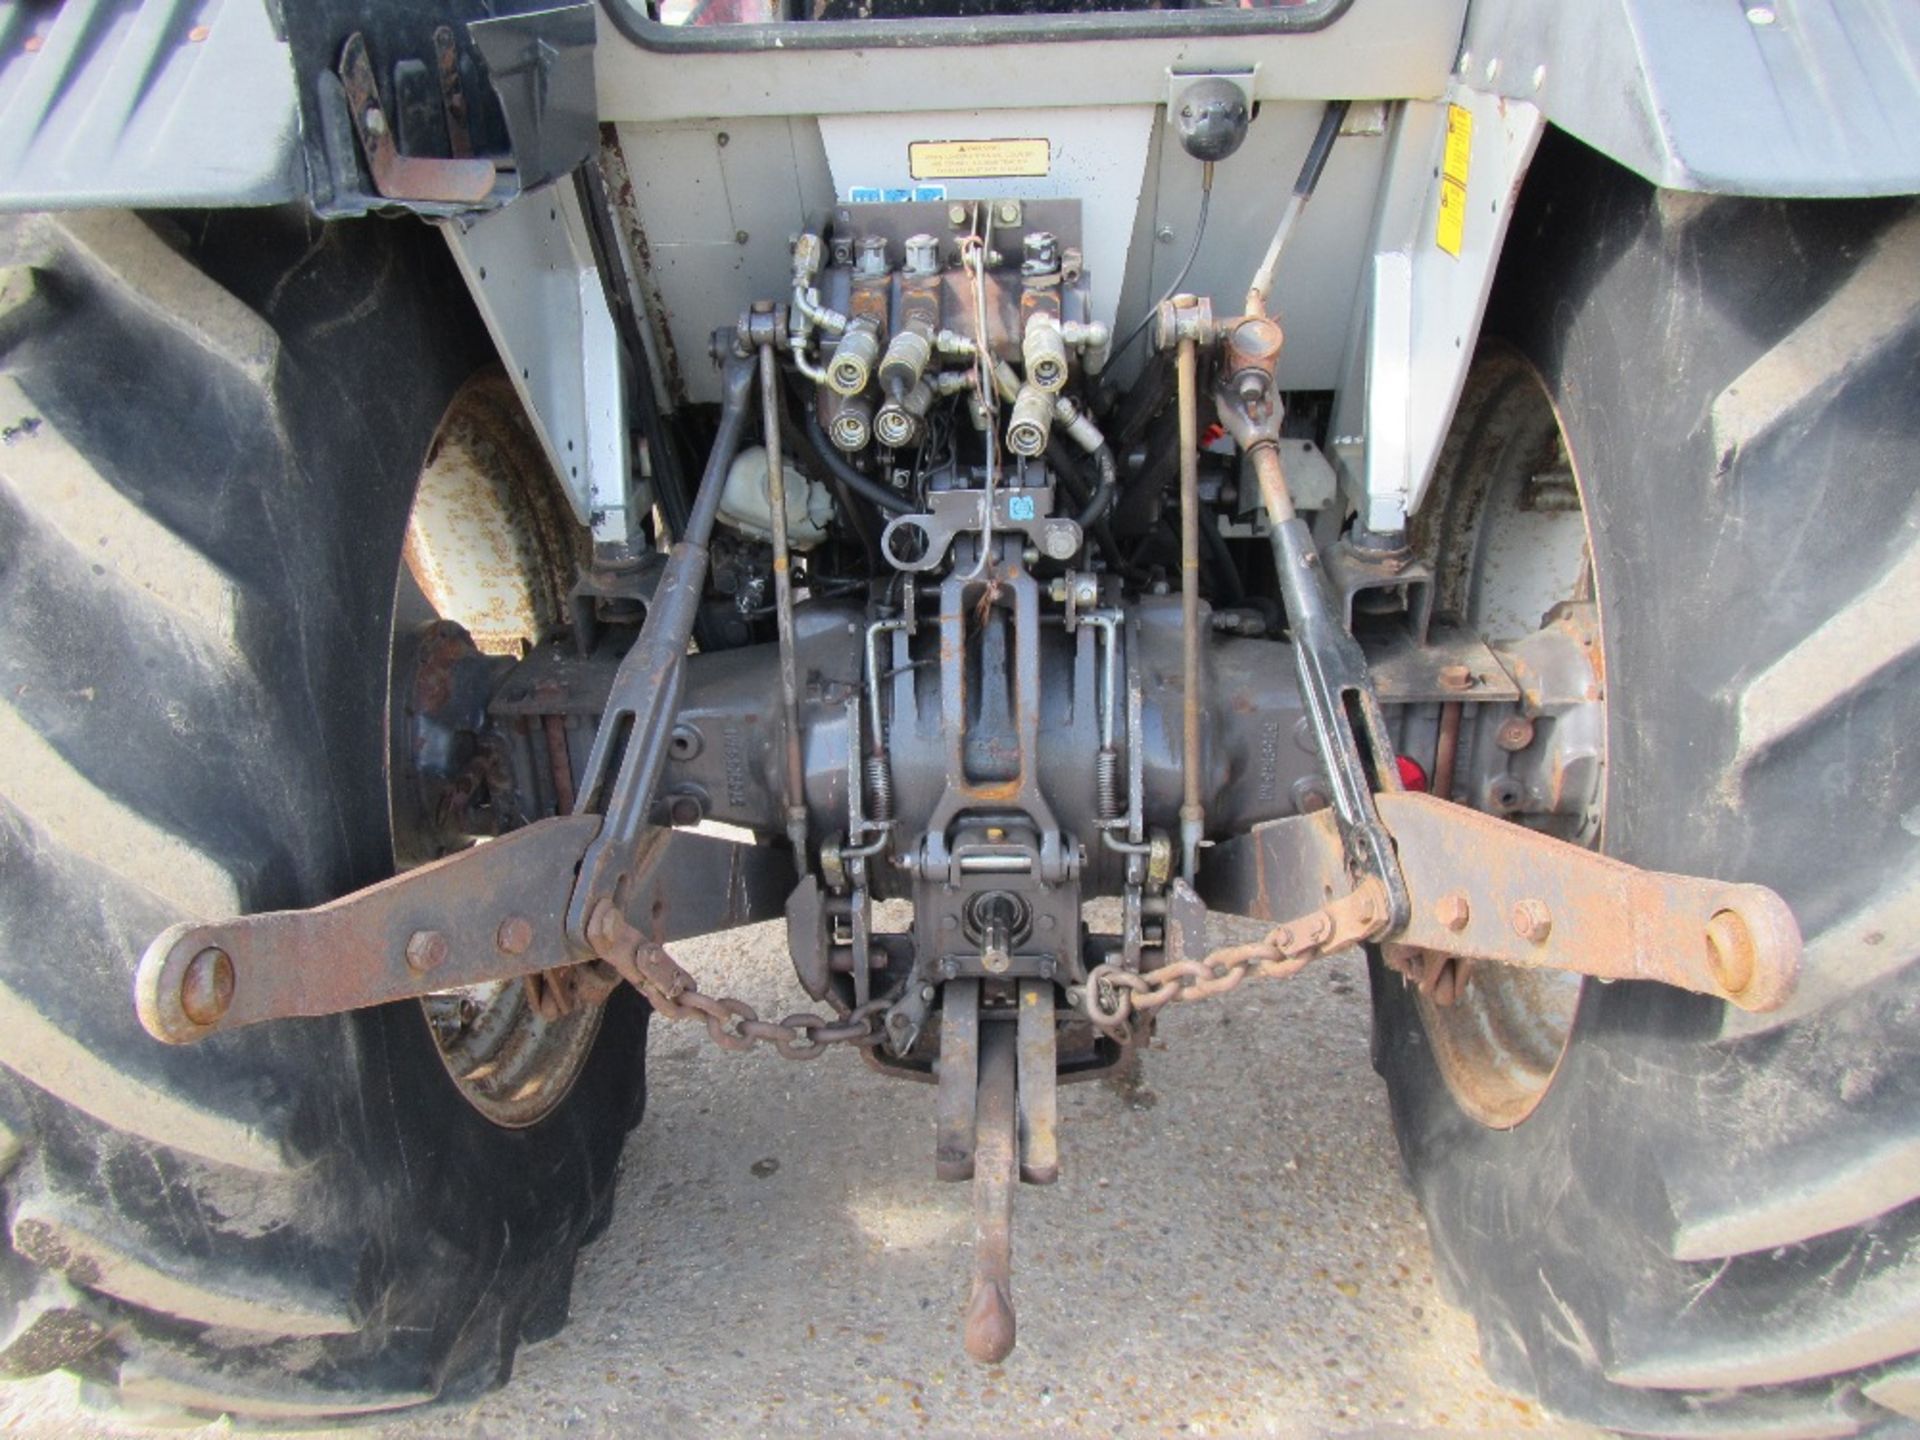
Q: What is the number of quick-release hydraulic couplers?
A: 6